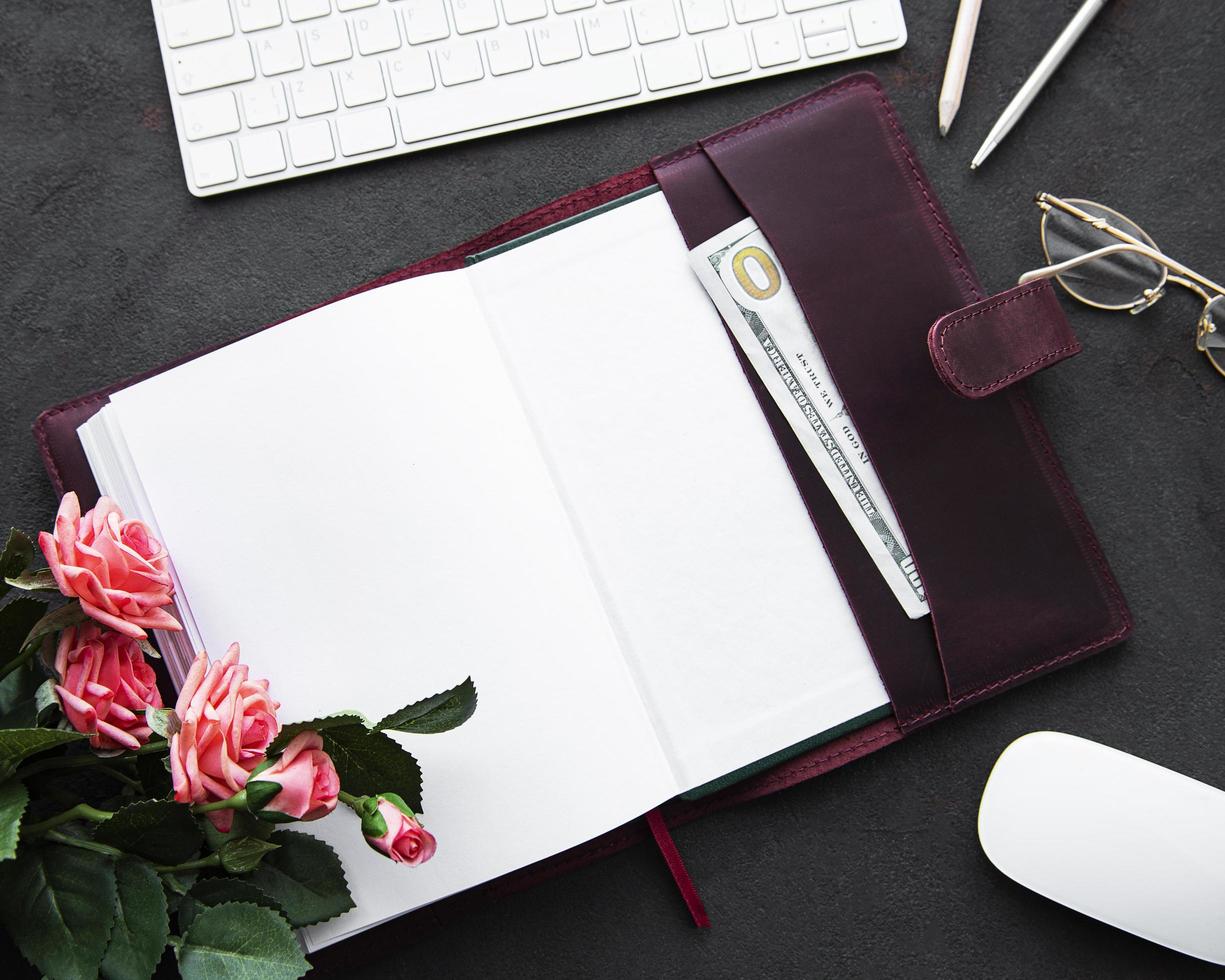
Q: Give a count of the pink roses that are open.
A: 3